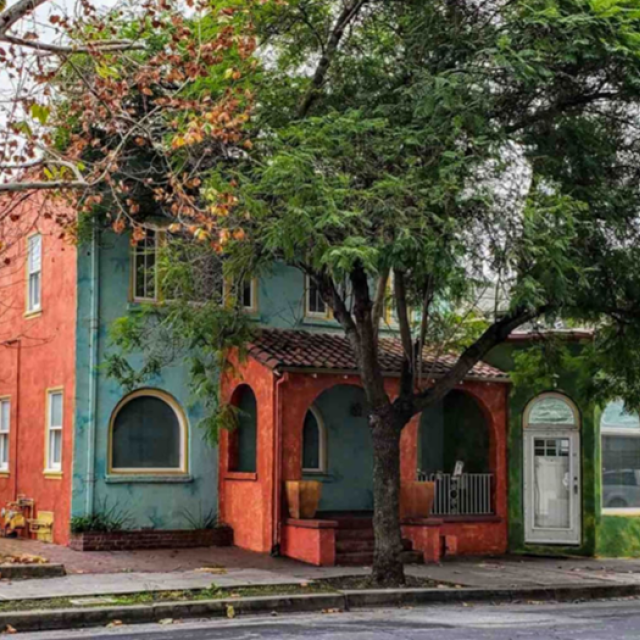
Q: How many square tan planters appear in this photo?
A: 2